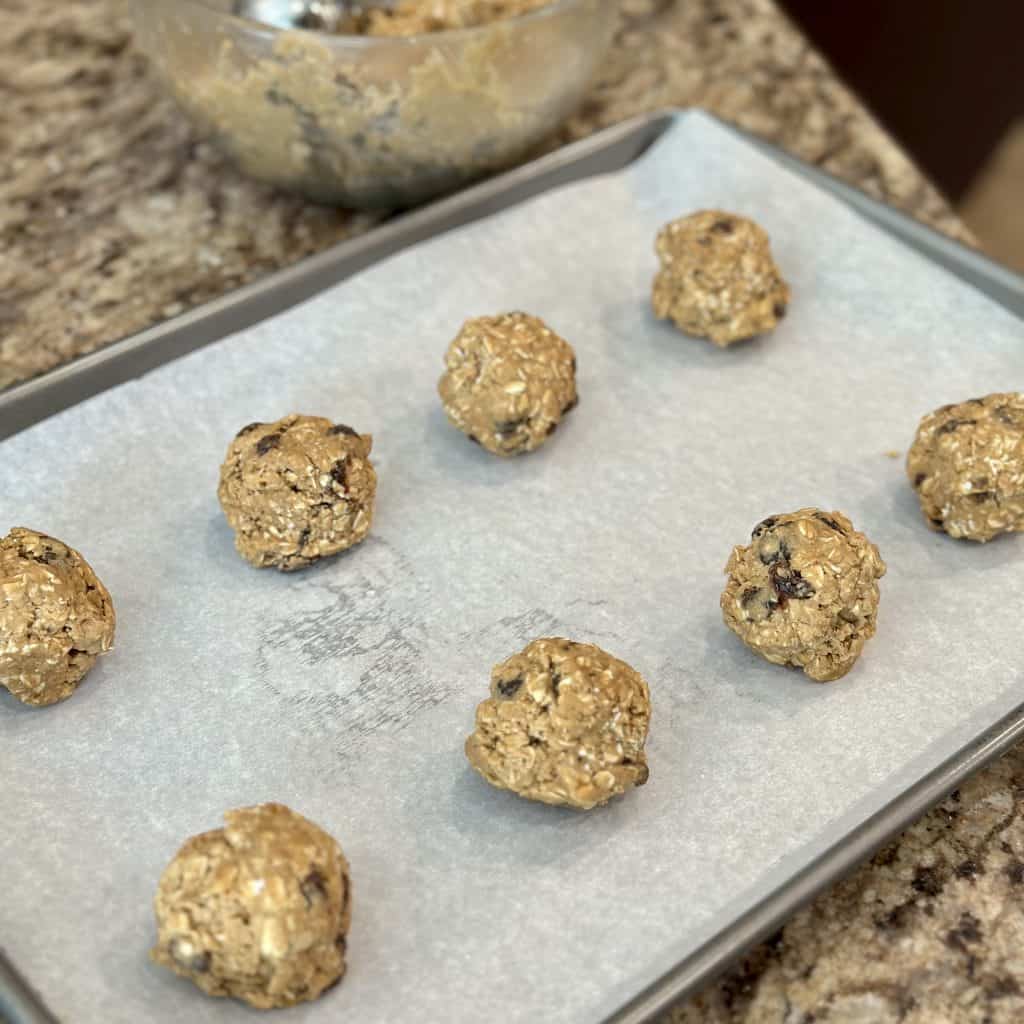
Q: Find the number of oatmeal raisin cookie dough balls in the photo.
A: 8